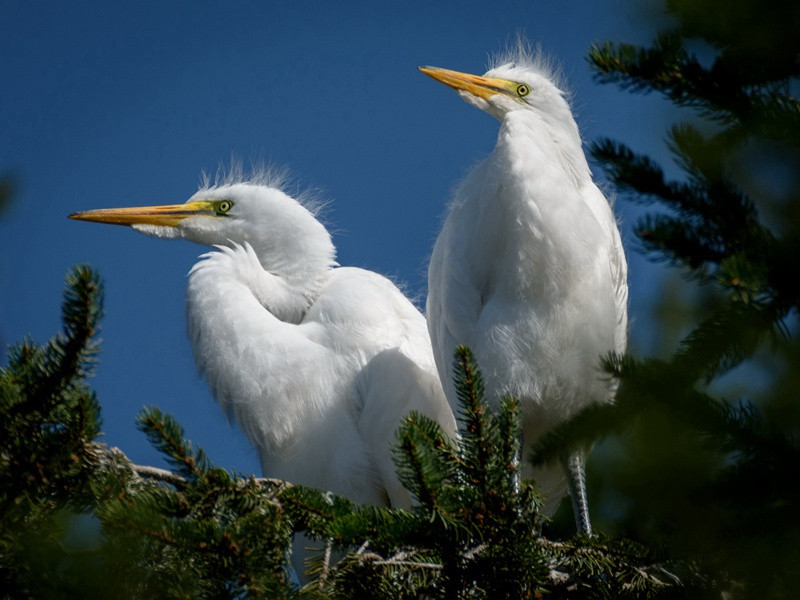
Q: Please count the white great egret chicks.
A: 2